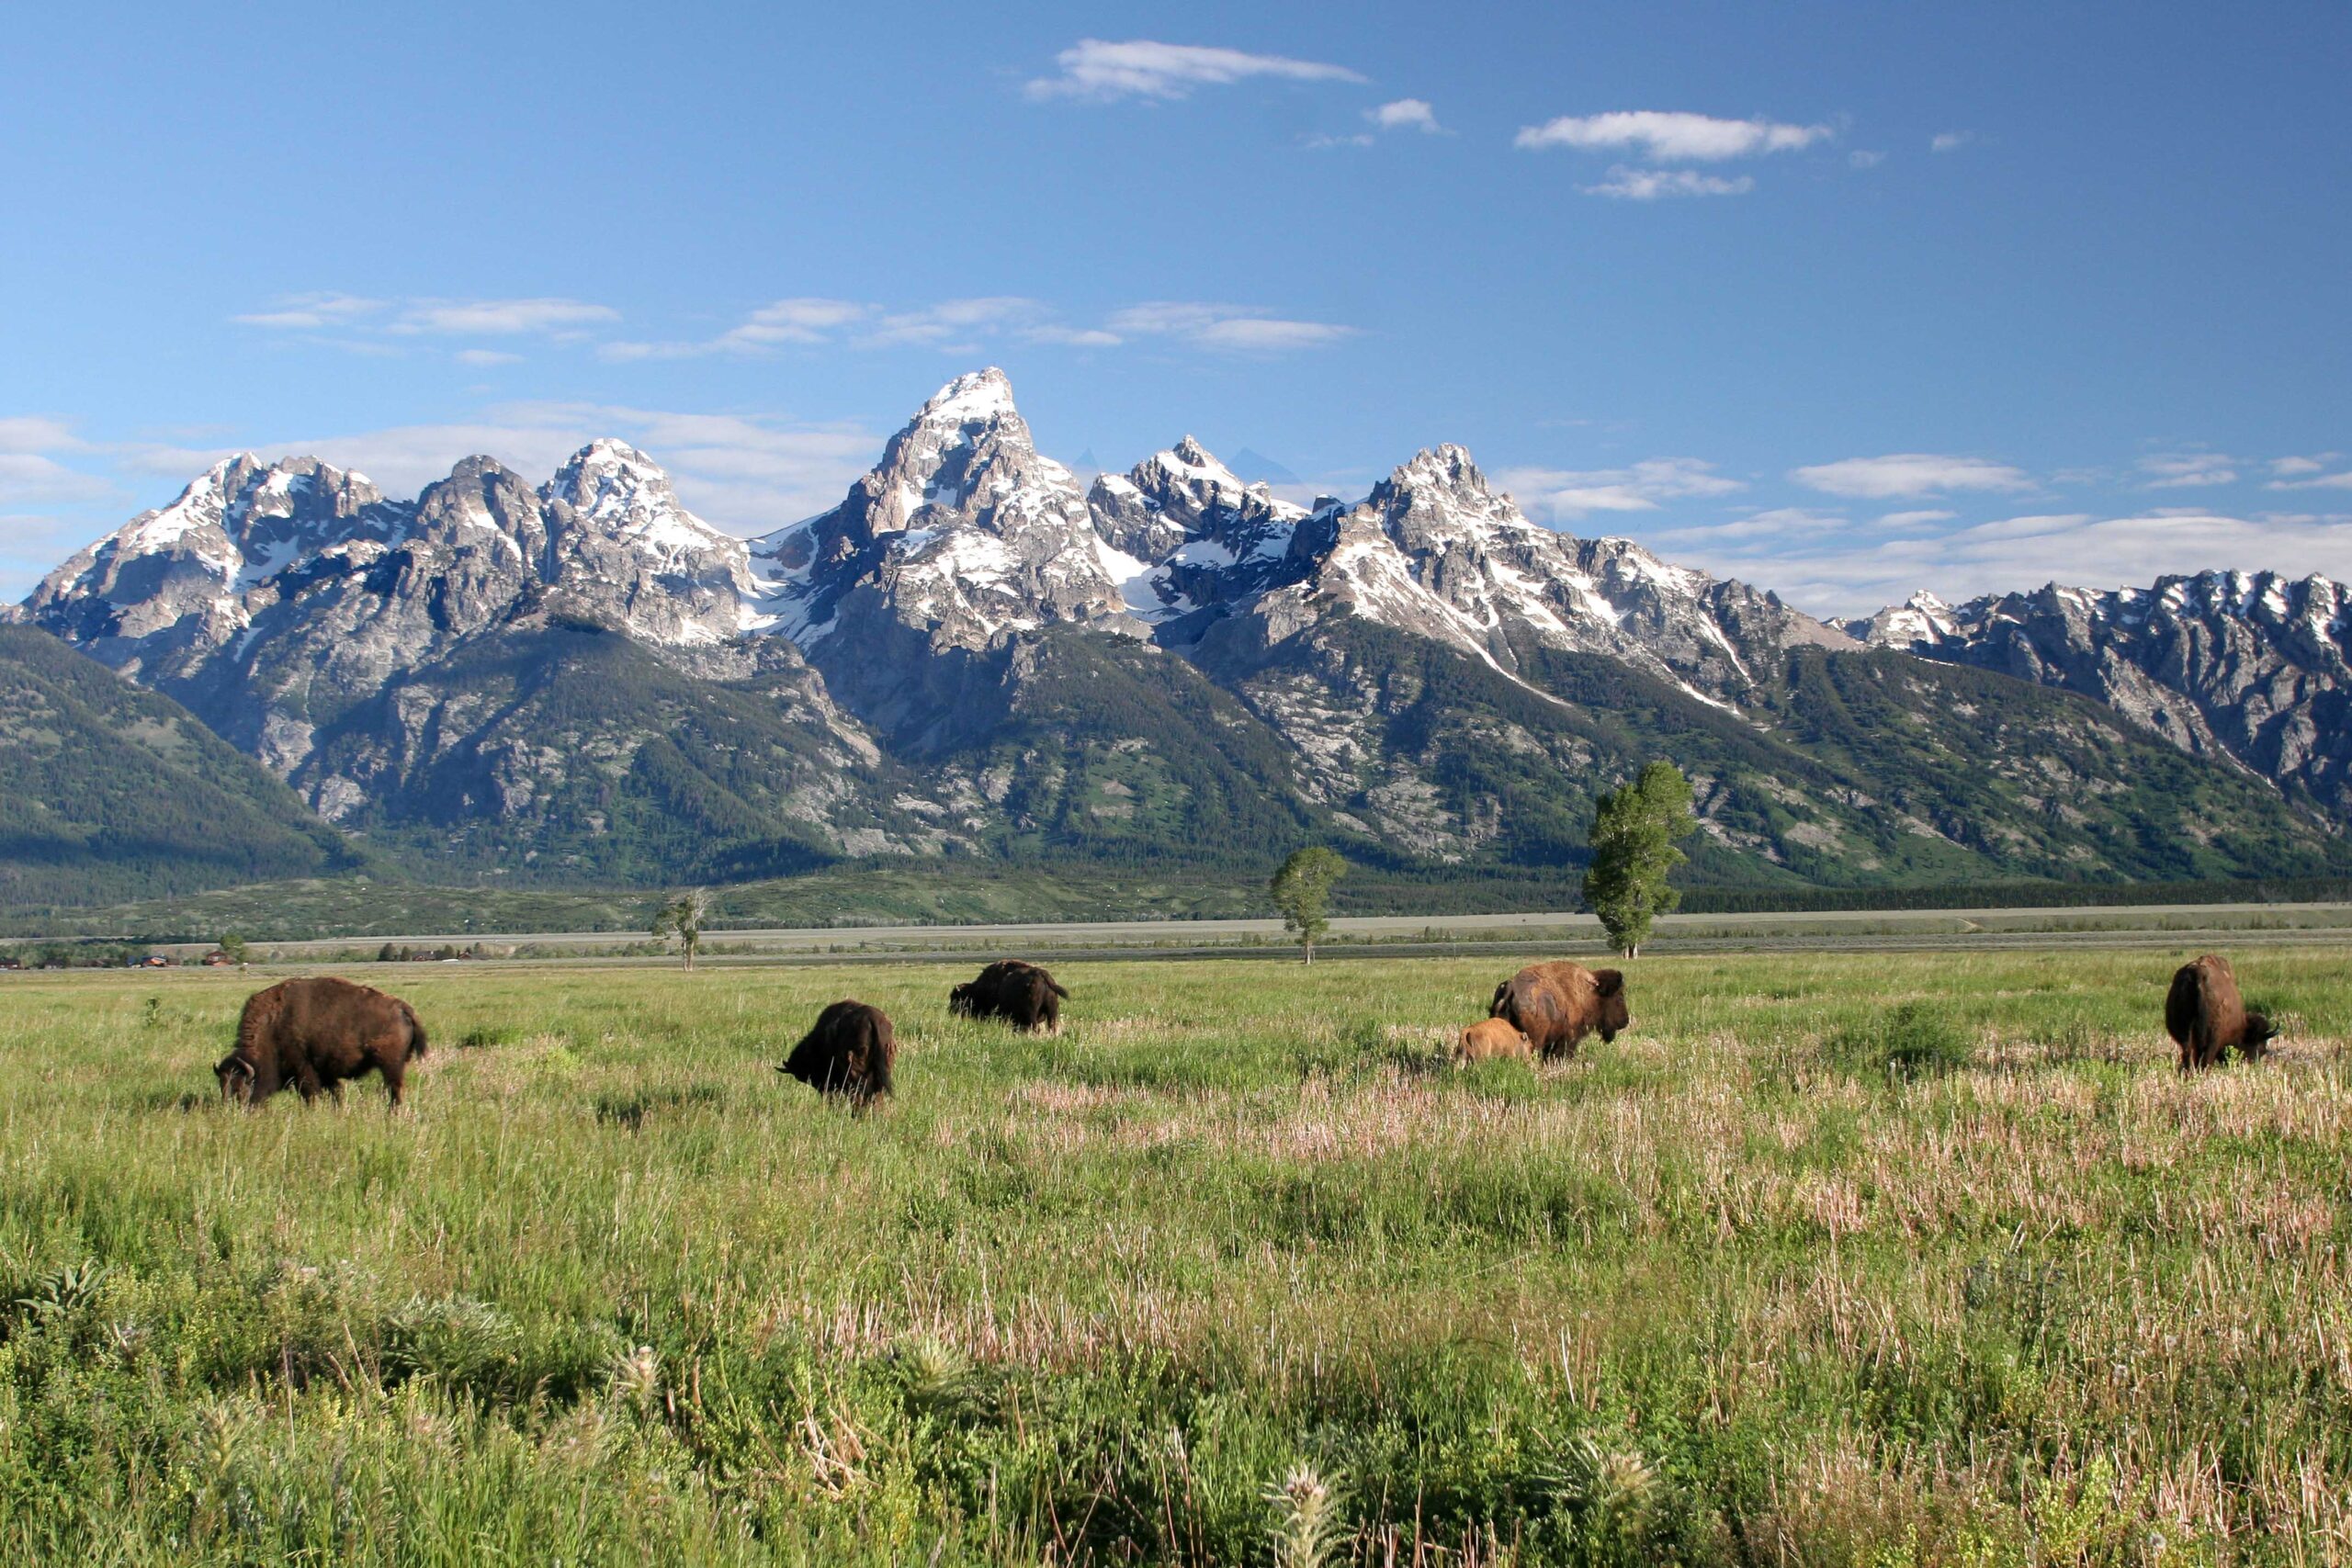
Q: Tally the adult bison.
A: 5